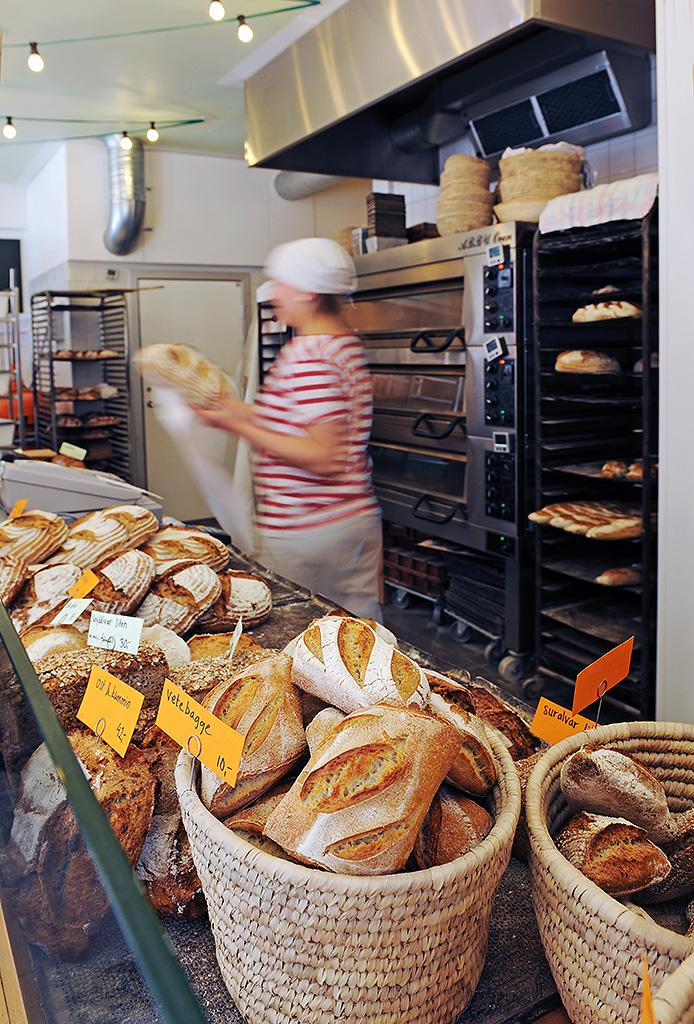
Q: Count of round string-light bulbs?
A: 6